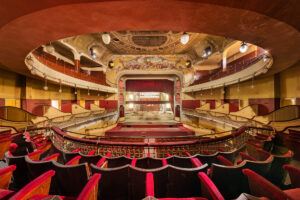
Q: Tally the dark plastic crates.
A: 0